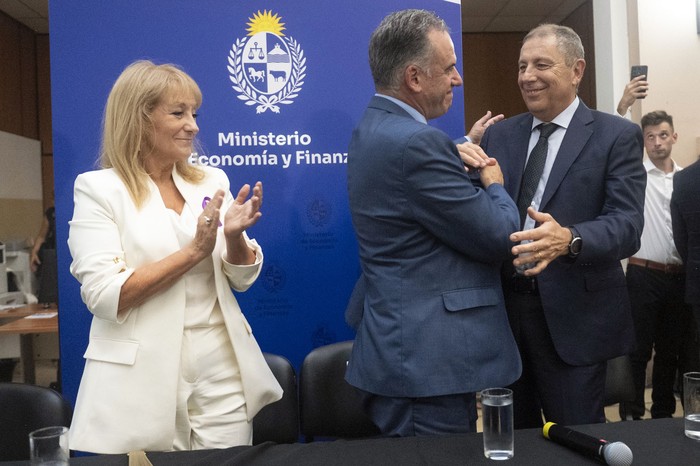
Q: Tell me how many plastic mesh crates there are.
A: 0